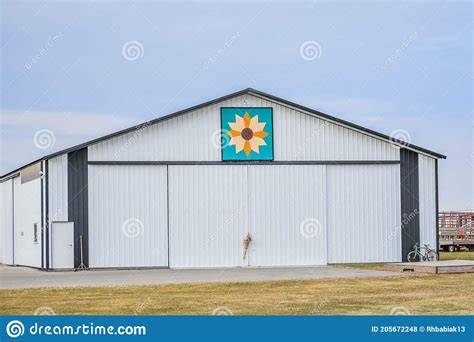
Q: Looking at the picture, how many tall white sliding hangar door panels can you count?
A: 4